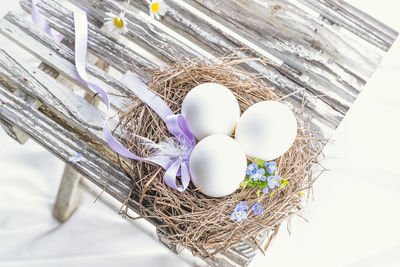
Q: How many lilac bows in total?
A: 1